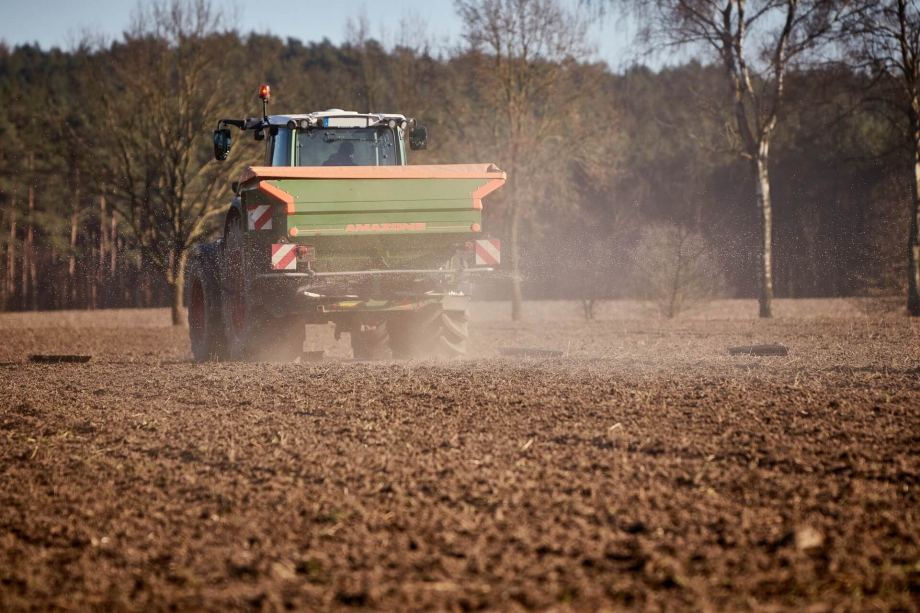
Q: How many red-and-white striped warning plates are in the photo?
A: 3